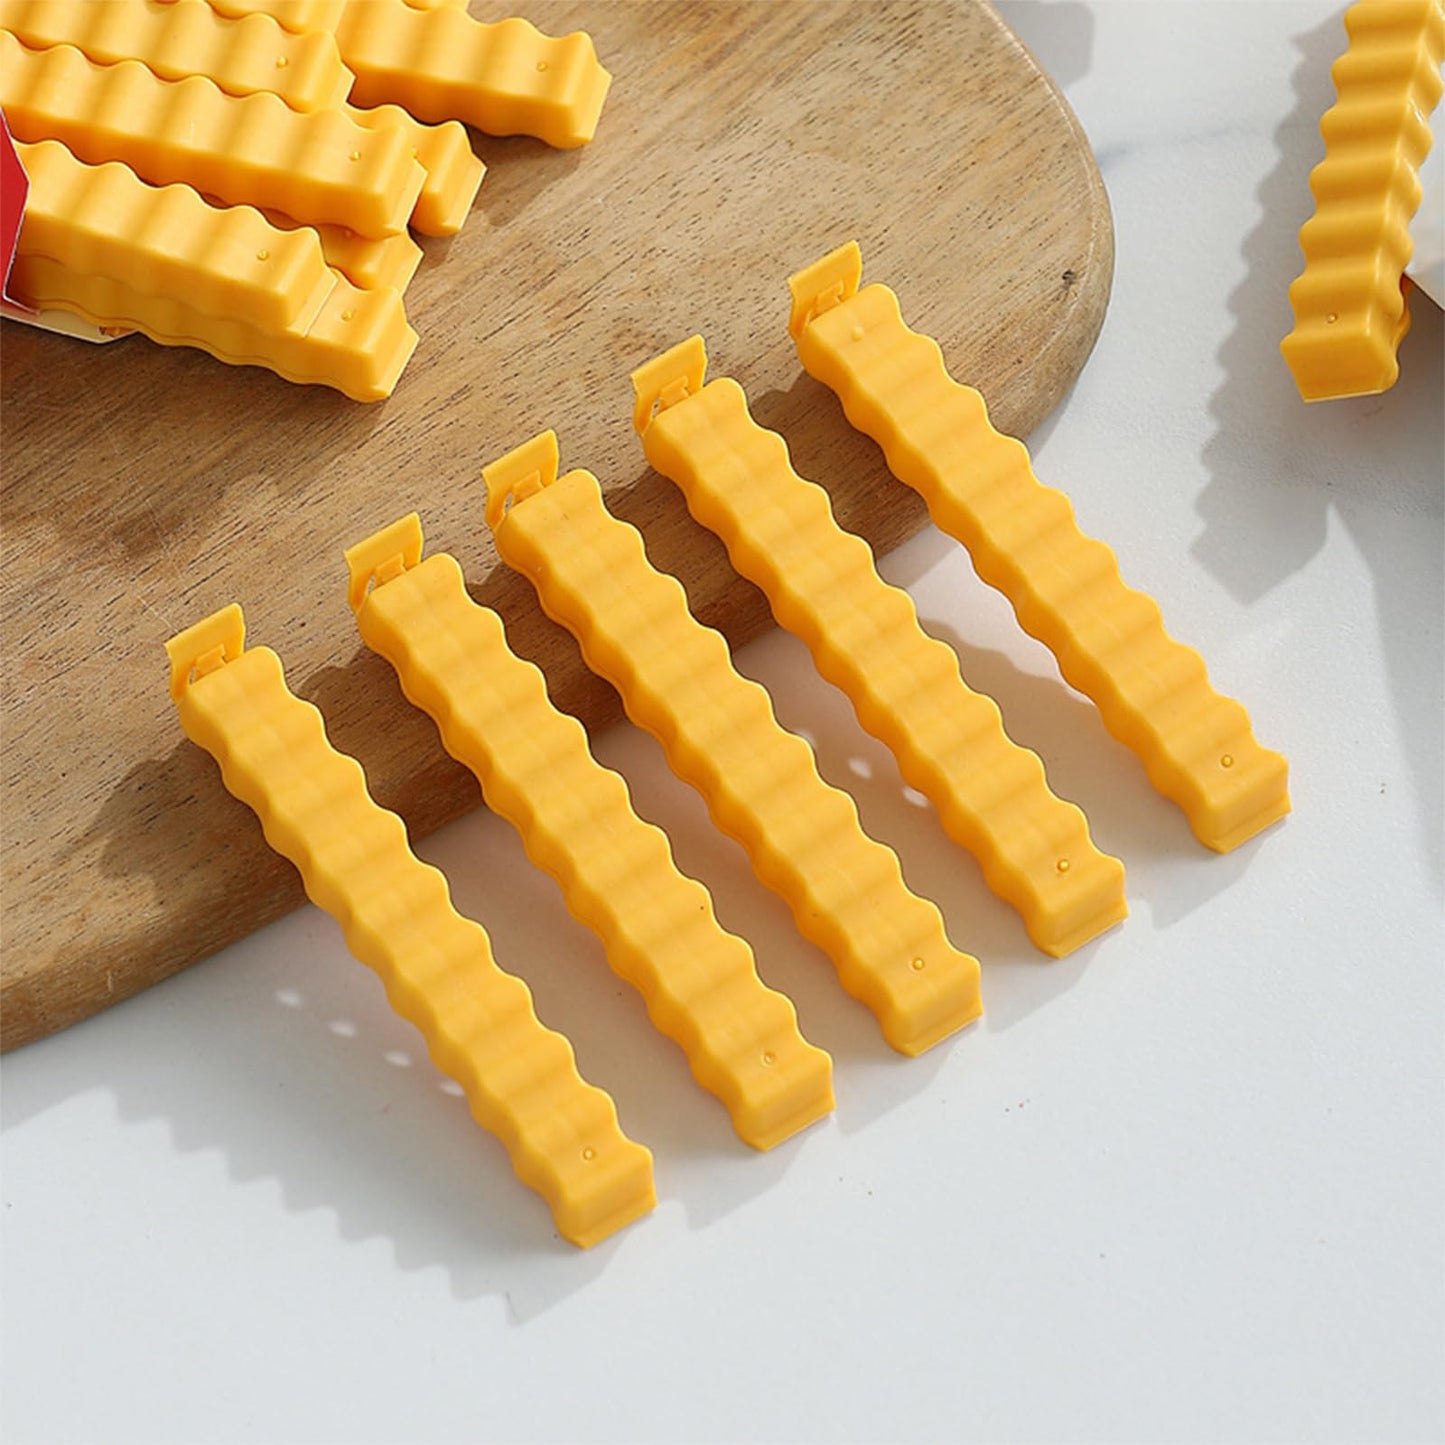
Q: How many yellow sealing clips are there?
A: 15